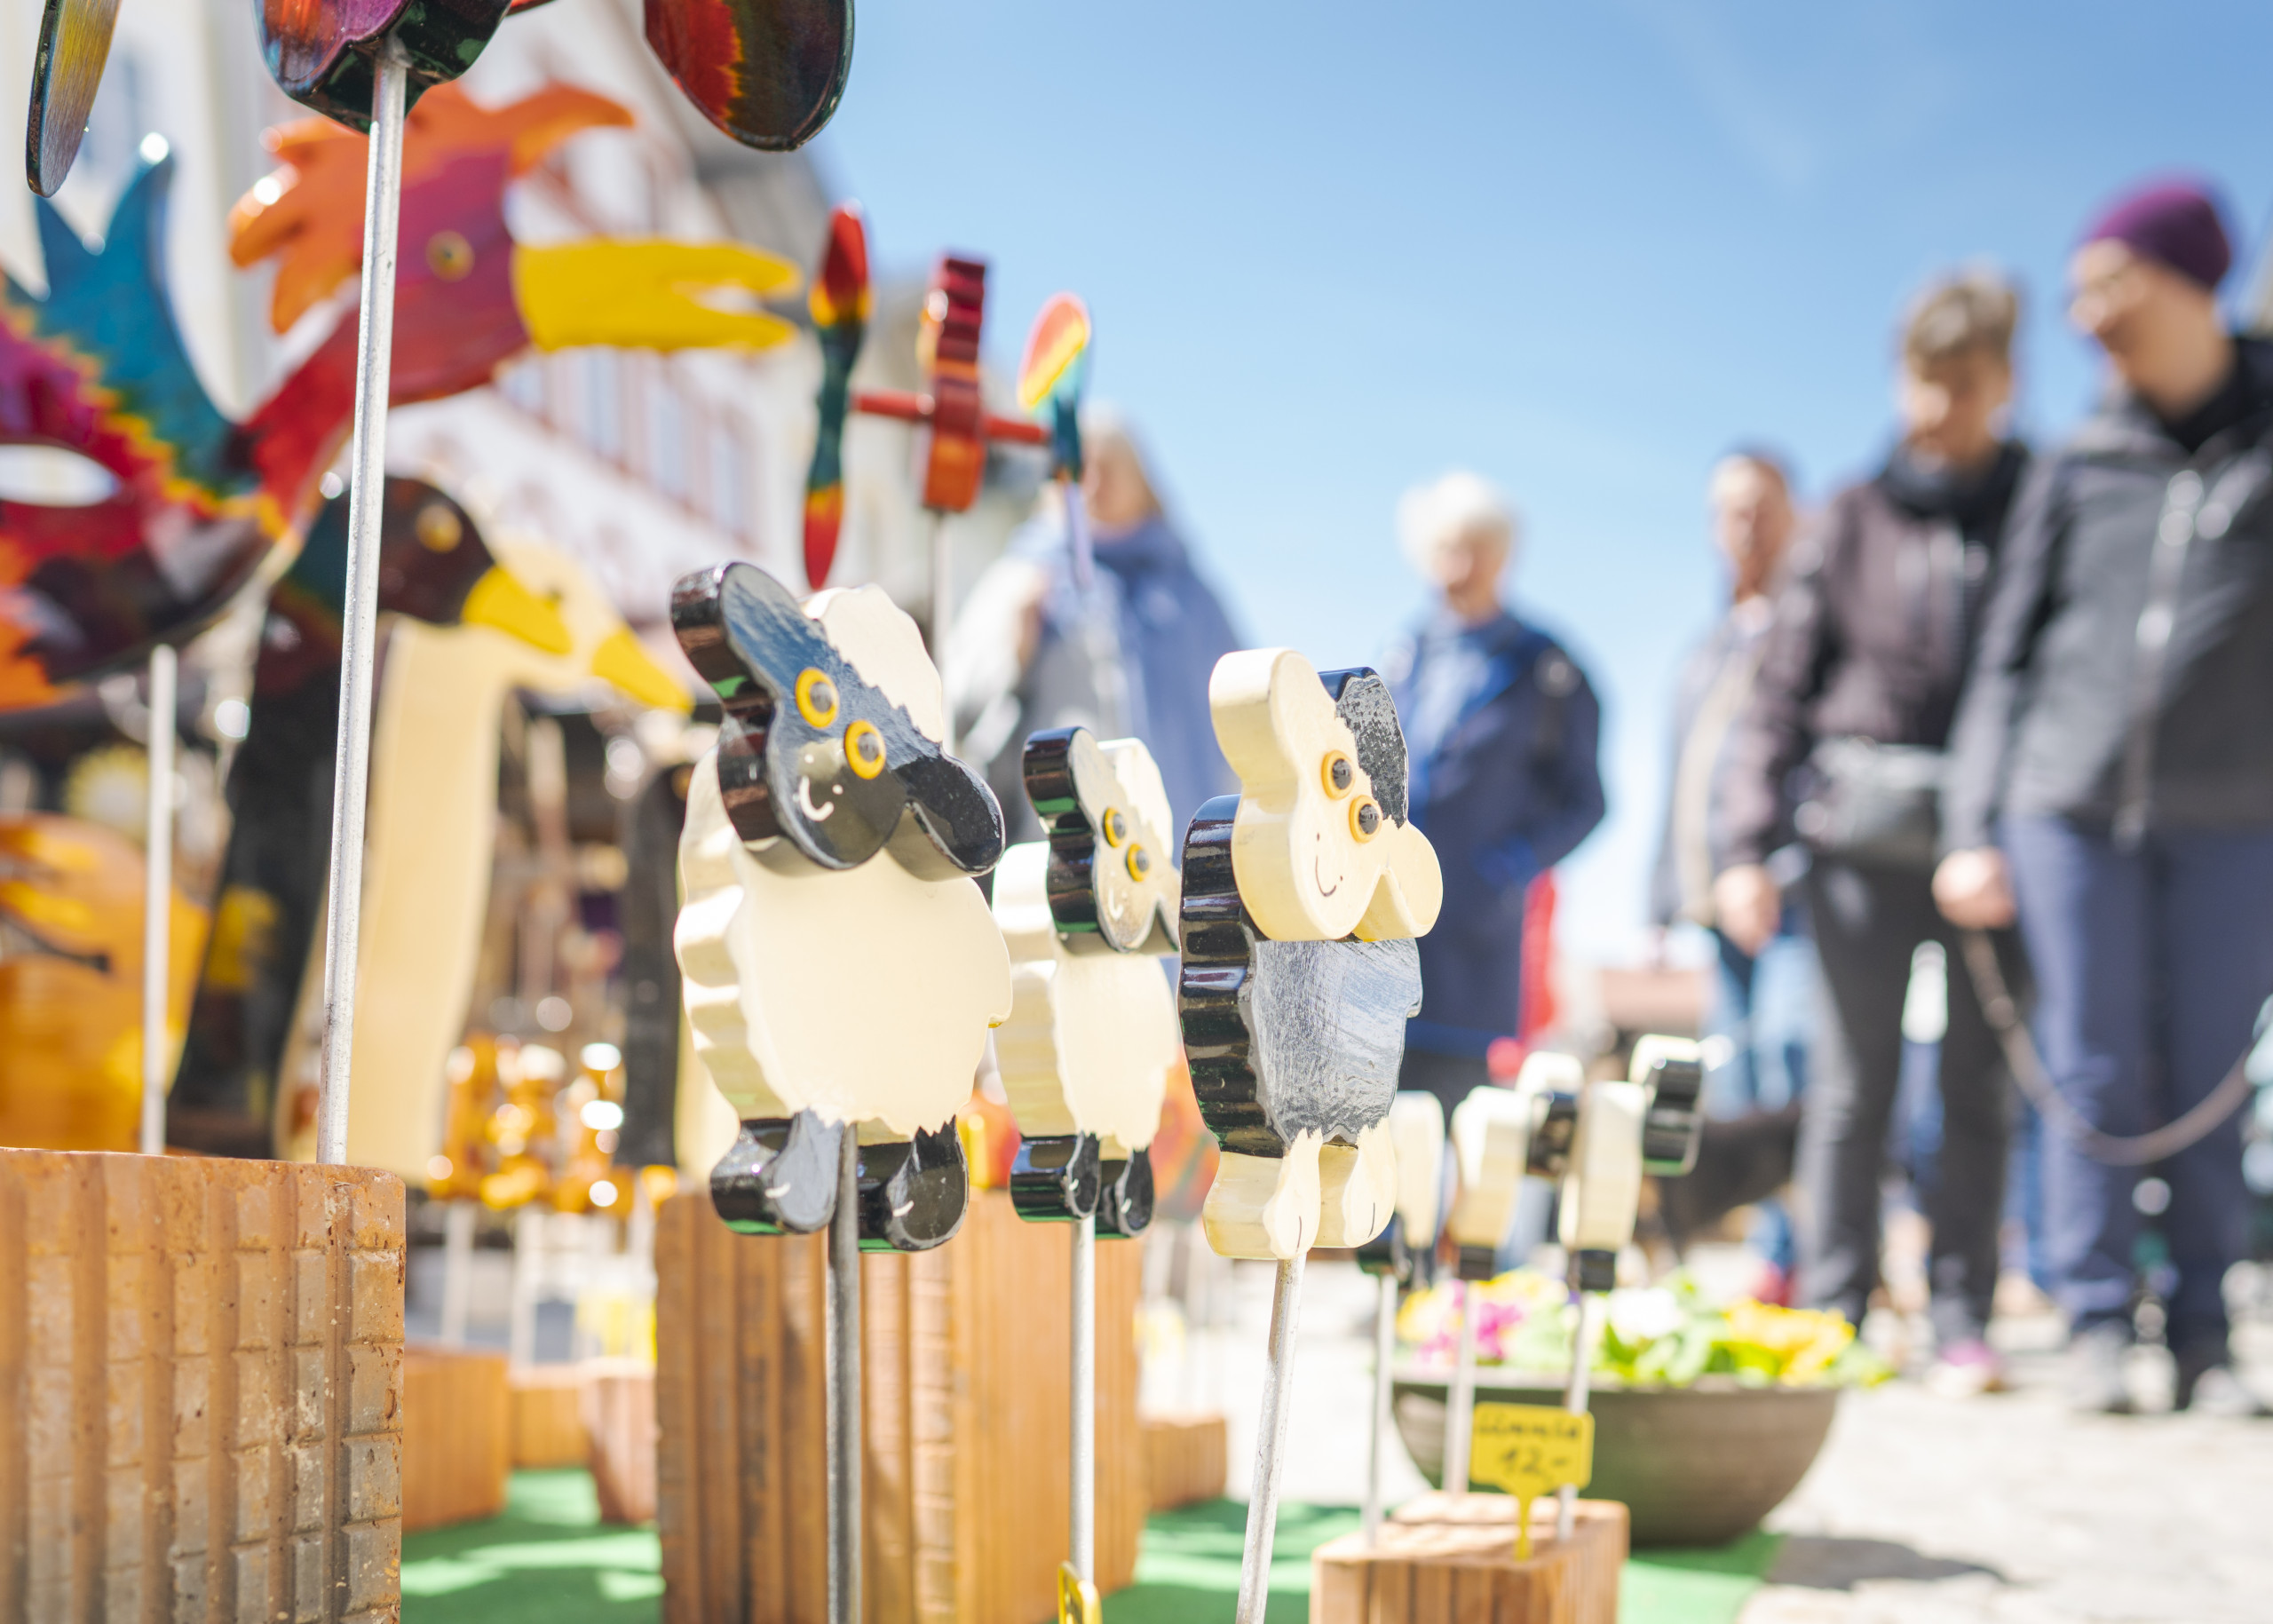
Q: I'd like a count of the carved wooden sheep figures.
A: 6